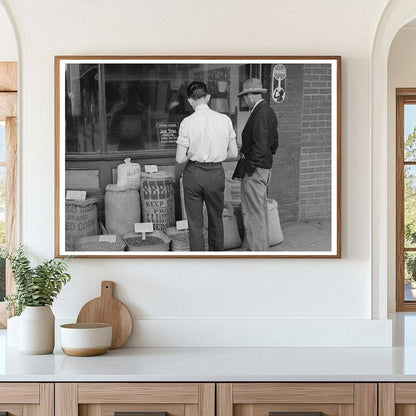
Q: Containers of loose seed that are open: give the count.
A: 3